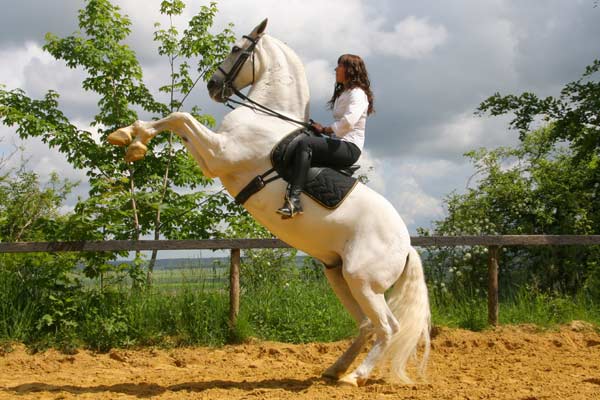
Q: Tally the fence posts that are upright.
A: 2